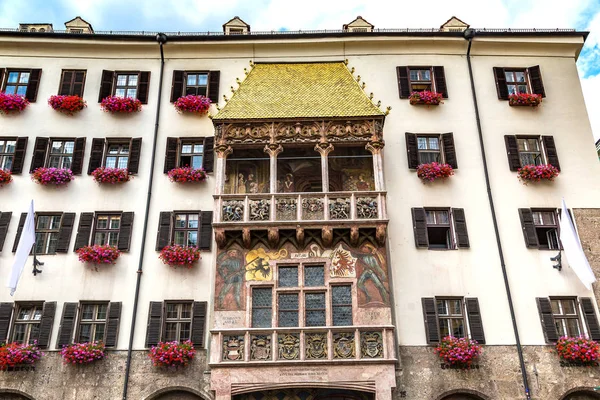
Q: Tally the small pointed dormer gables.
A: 4